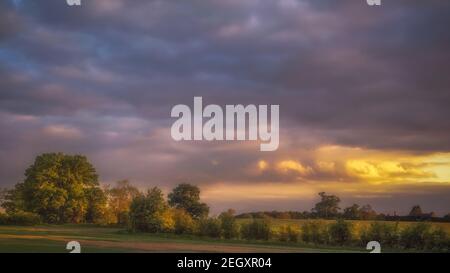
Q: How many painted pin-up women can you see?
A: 0